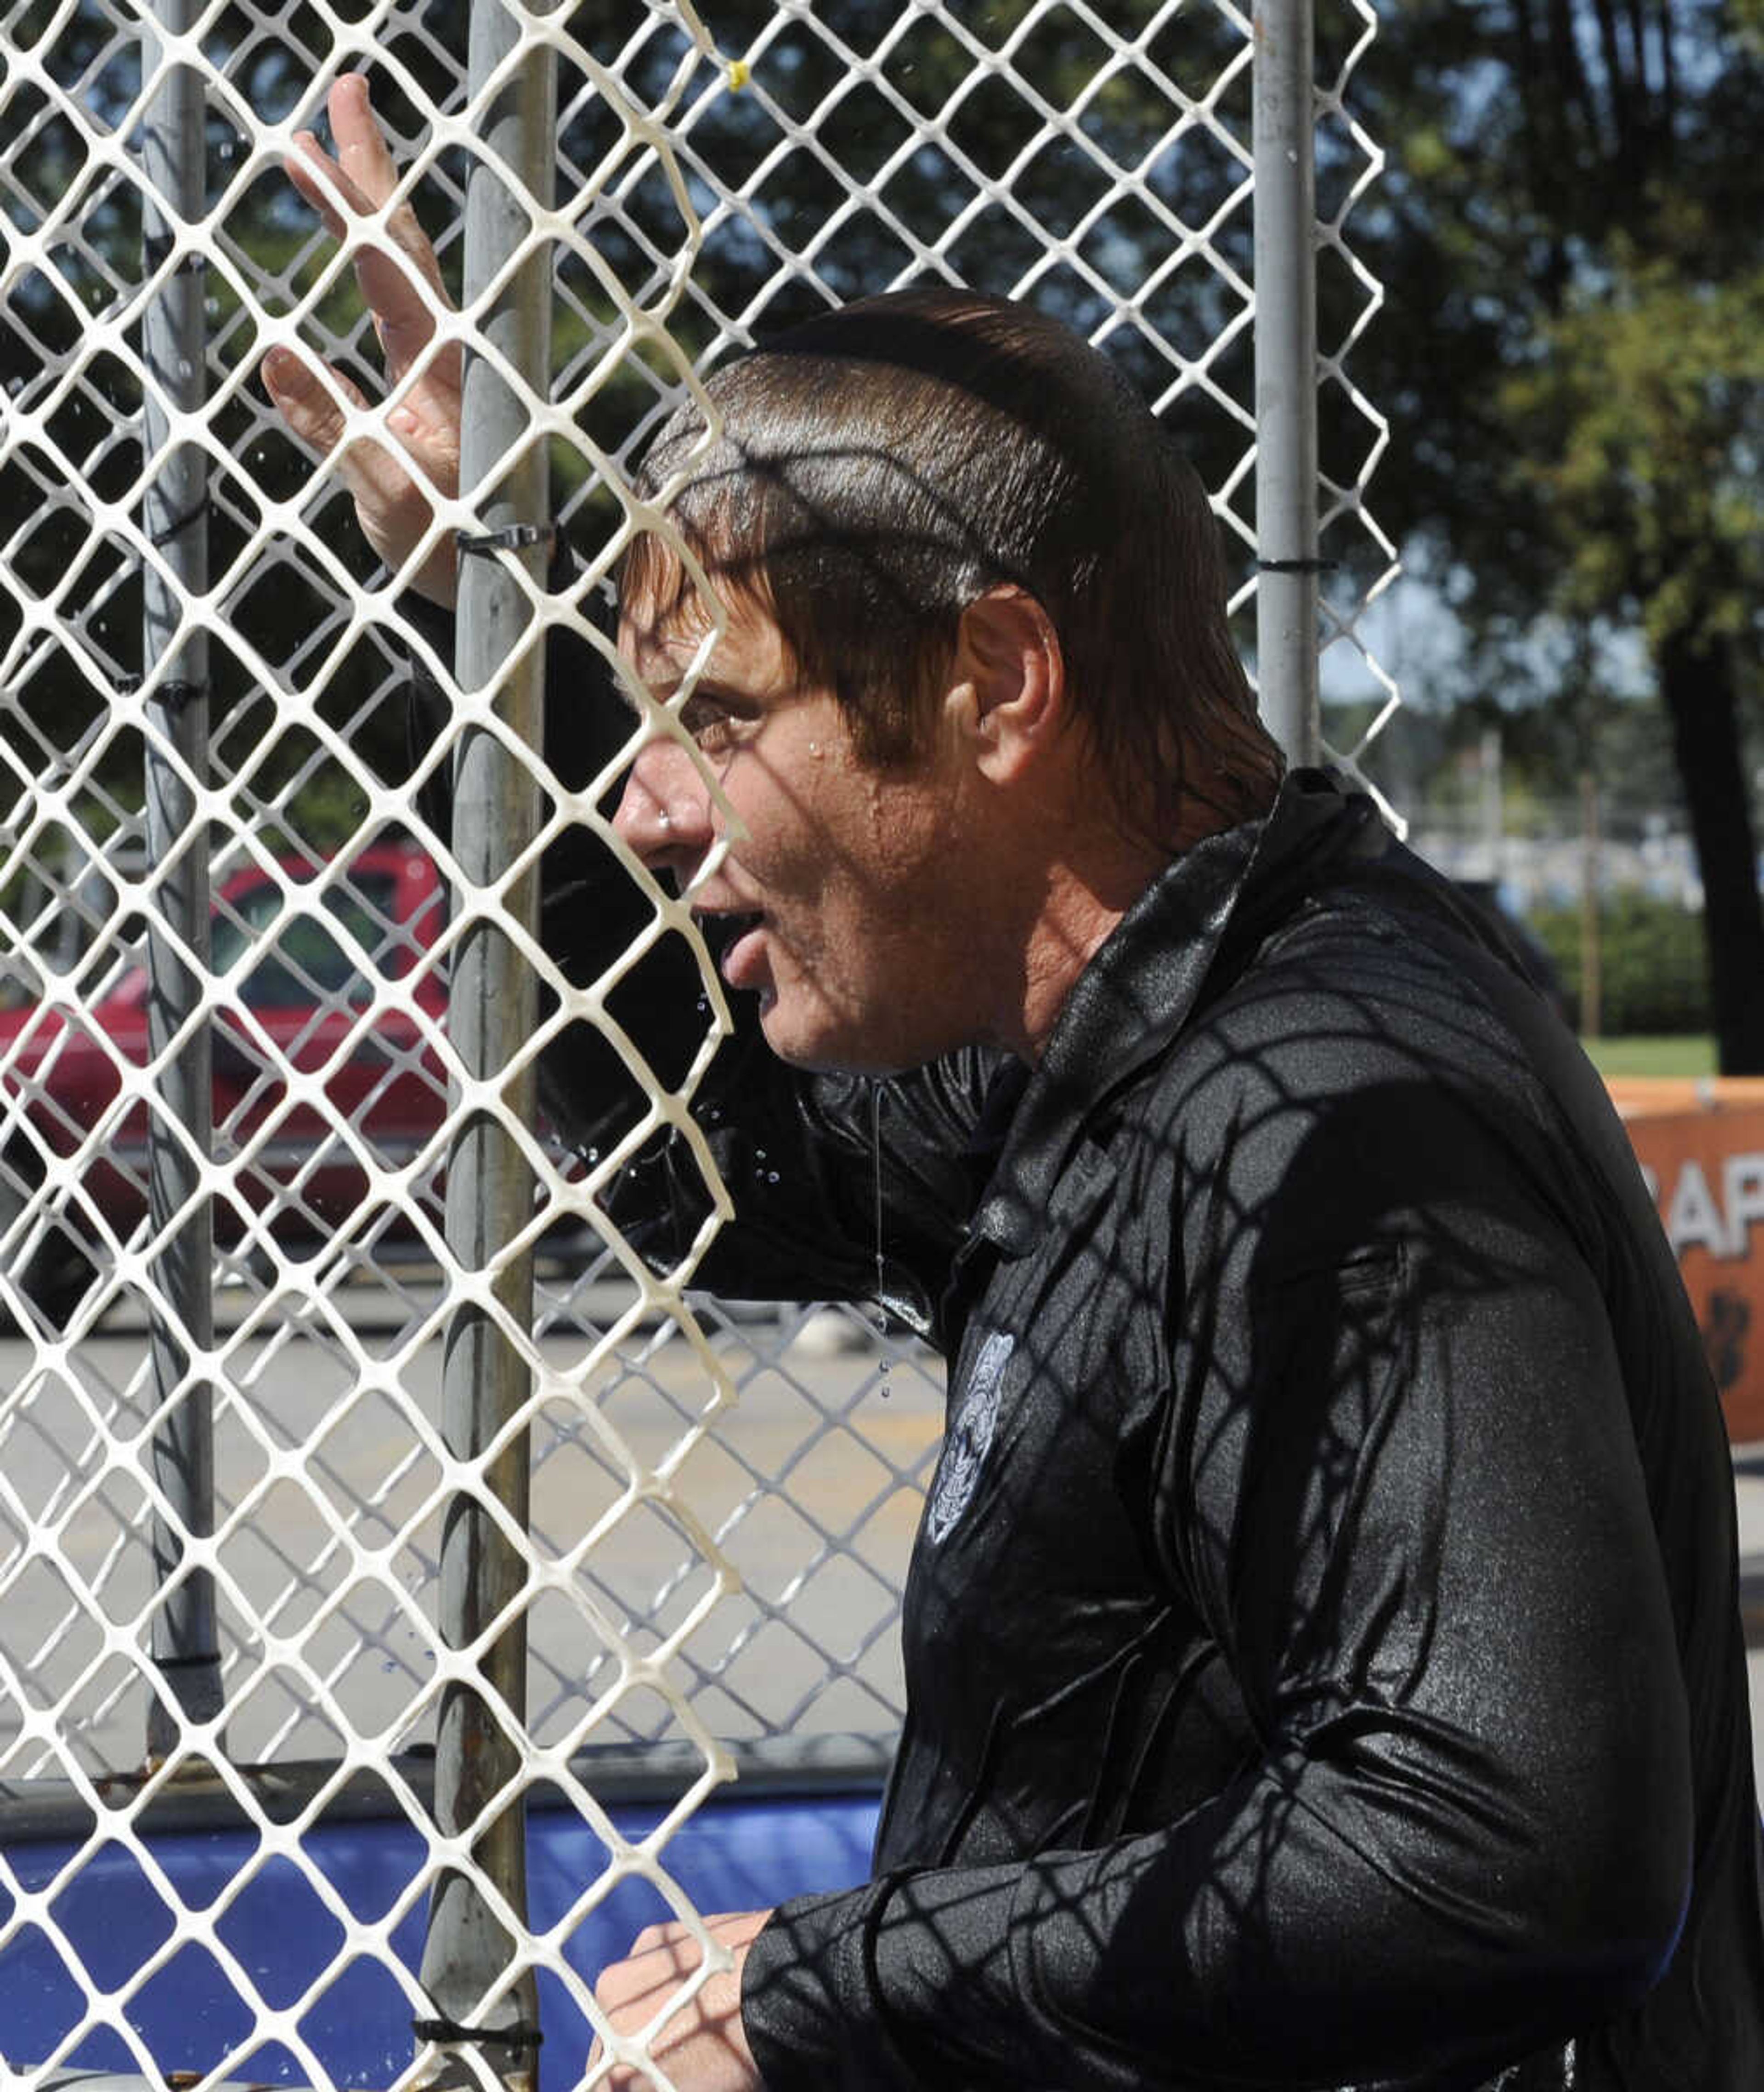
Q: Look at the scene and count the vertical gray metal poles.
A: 3